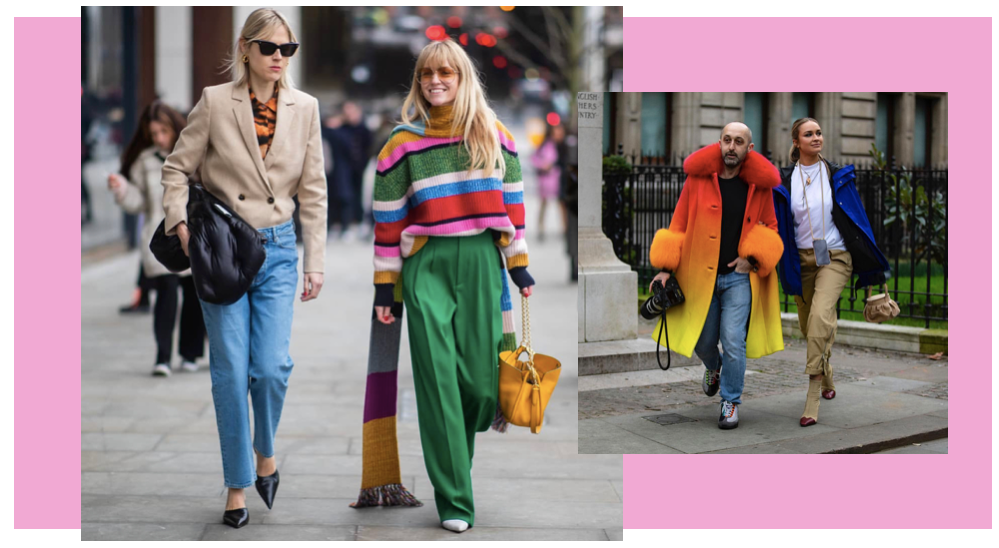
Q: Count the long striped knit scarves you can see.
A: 1